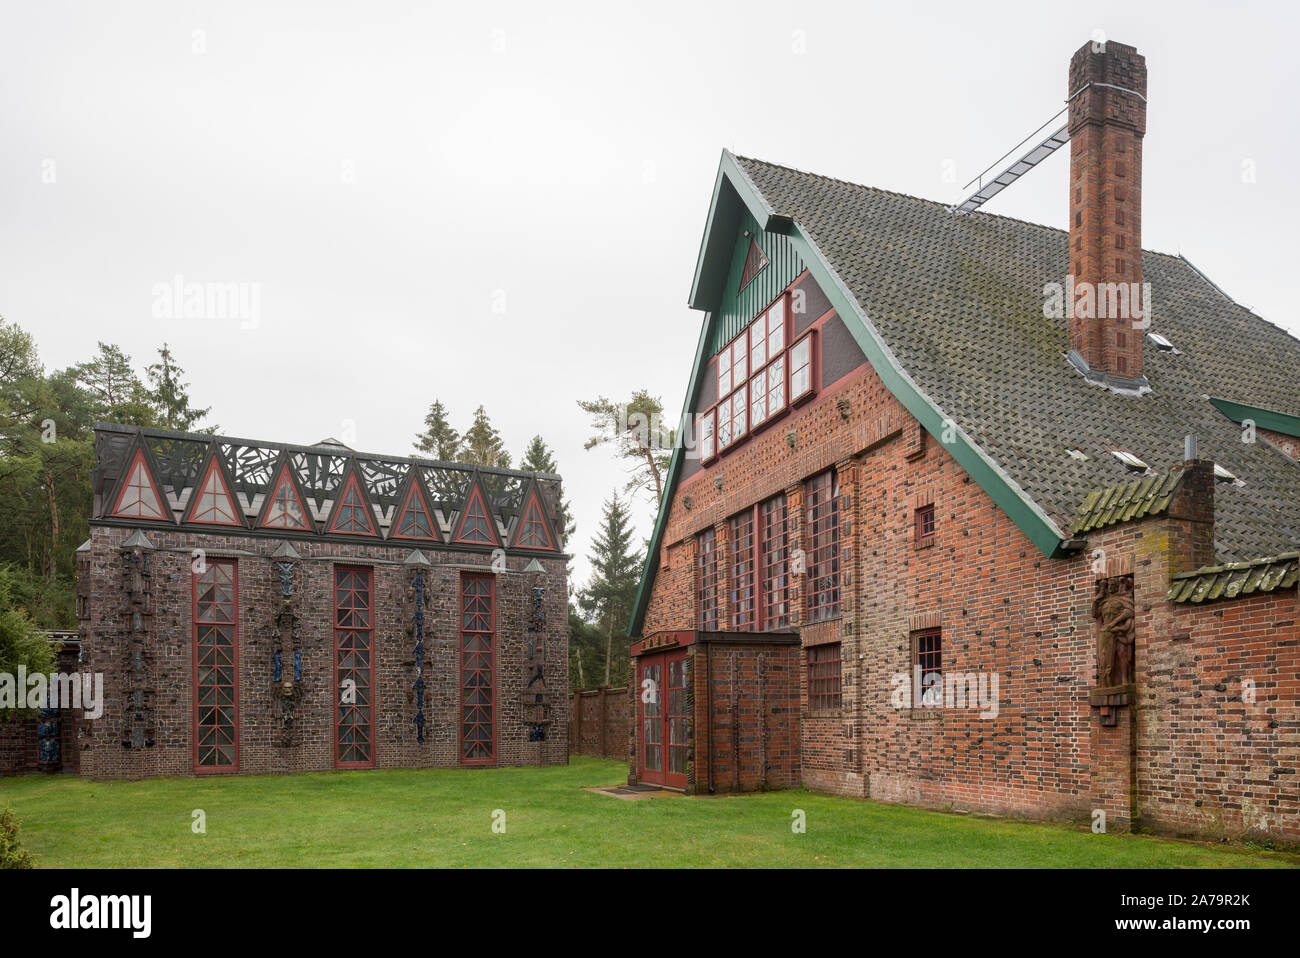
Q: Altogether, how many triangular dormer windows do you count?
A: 7